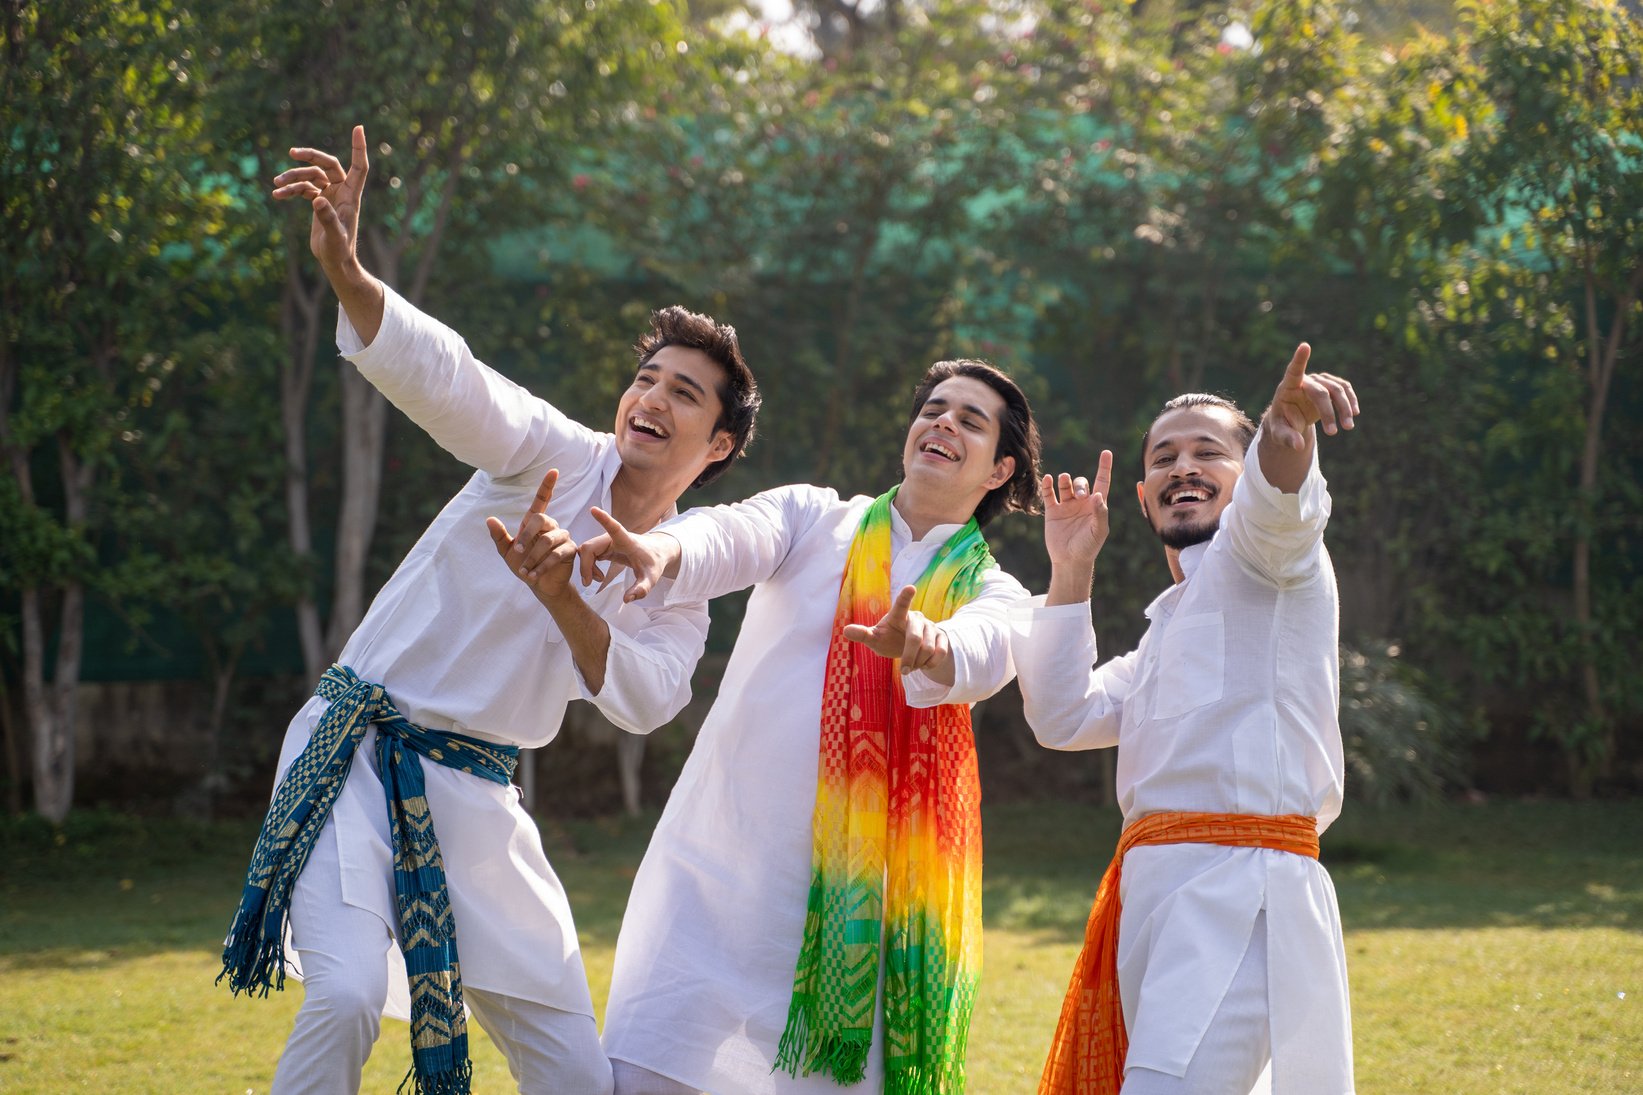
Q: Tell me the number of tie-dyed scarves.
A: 1